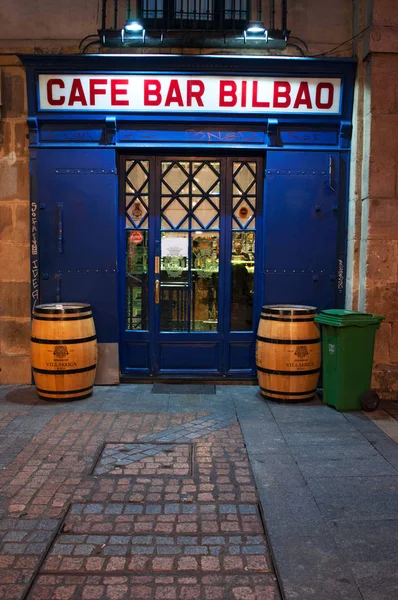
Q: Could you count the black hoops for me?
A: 12